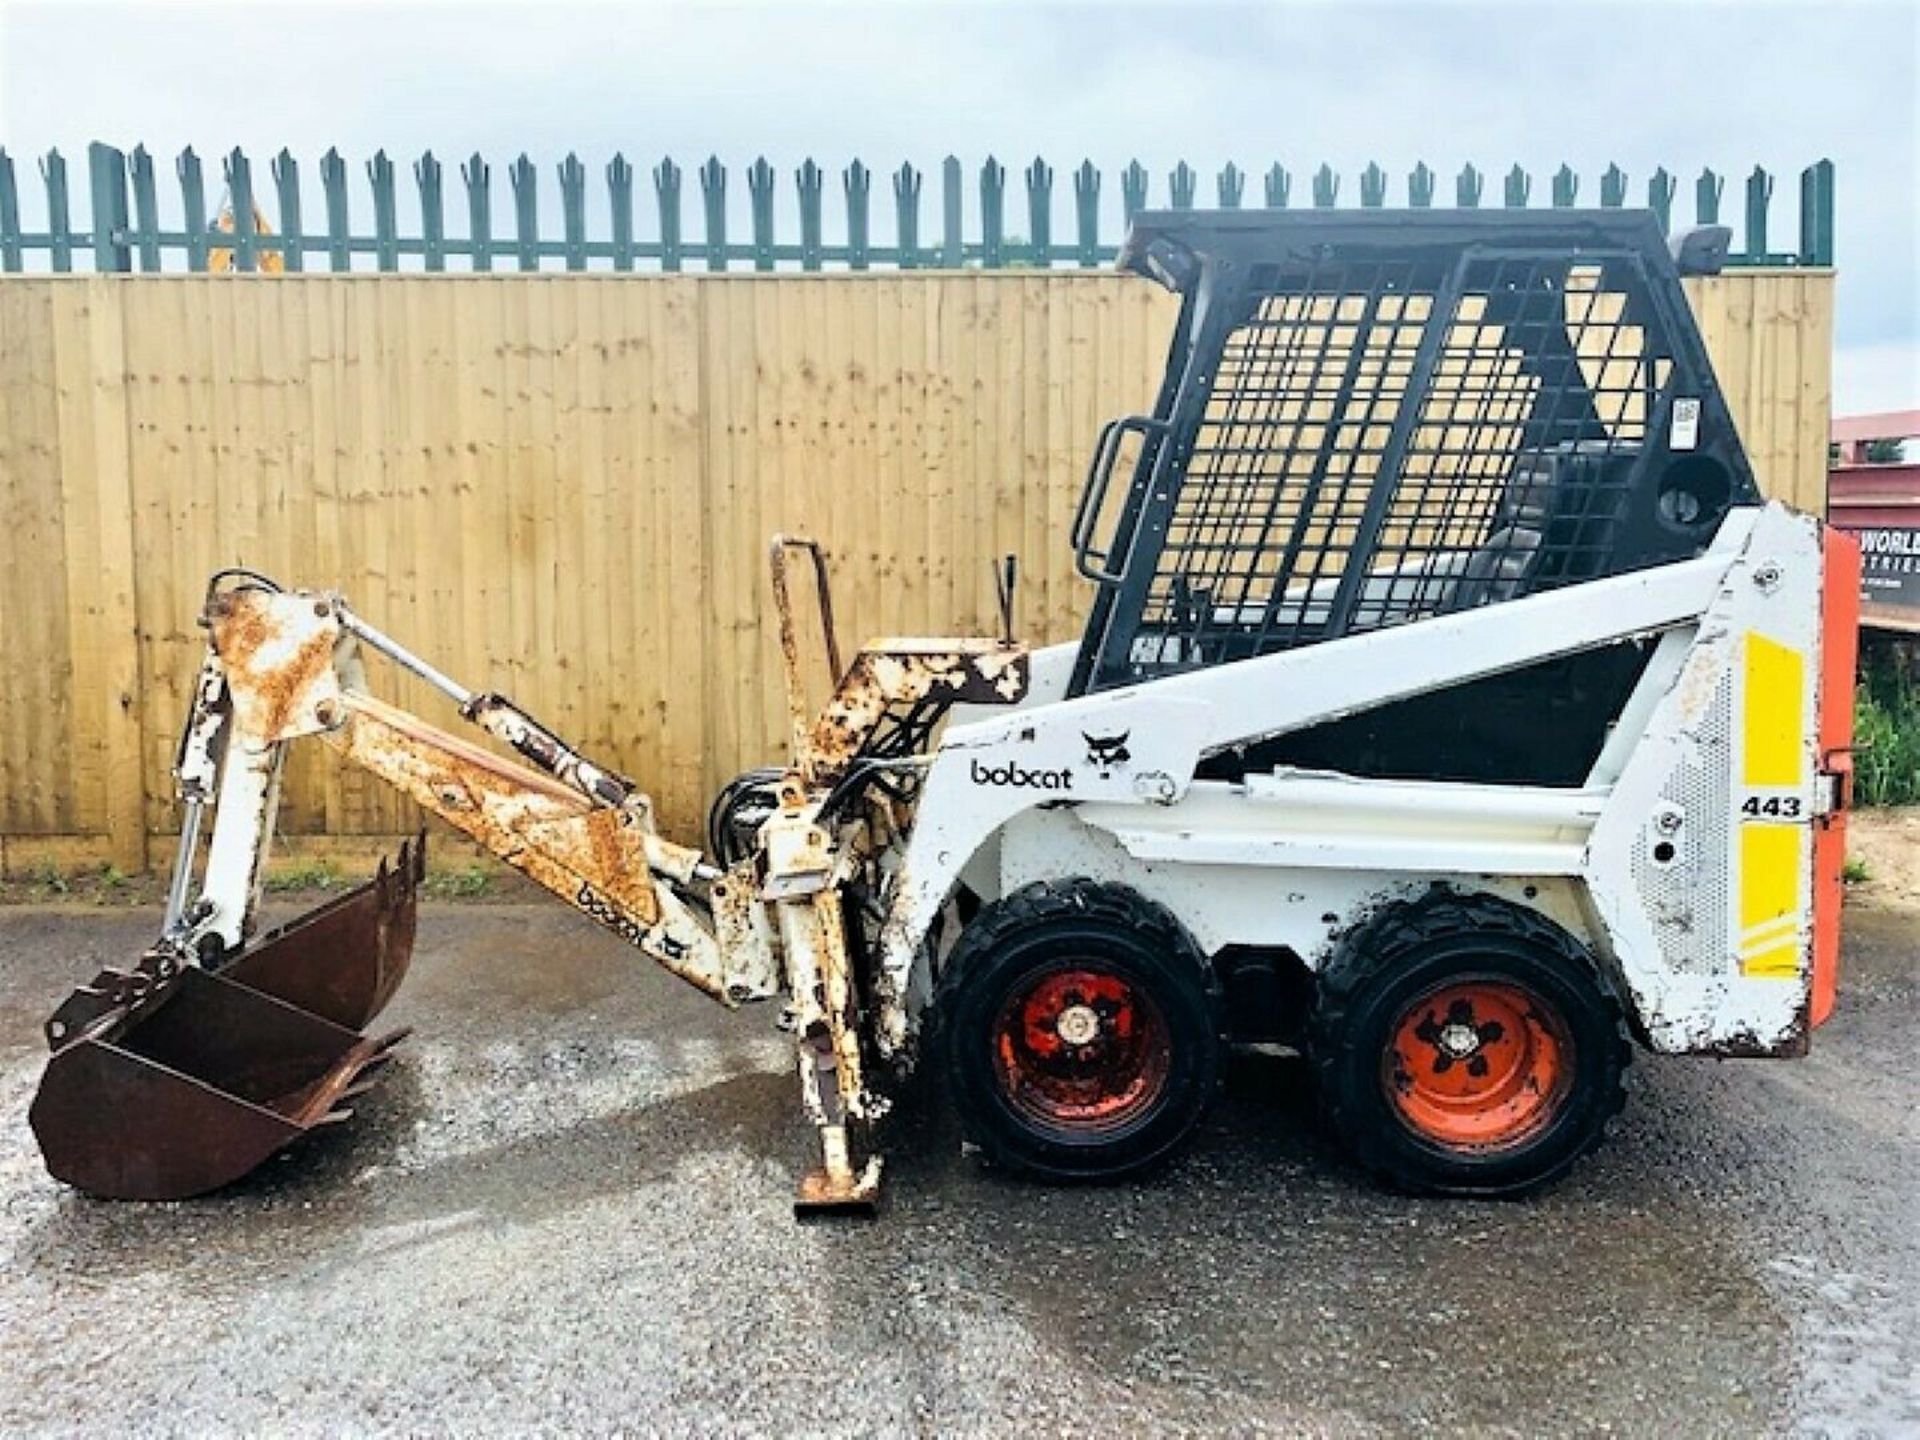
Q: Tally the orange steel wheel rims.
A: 2